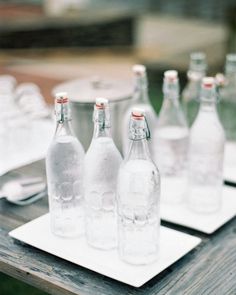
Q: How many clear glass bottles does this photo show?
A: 8